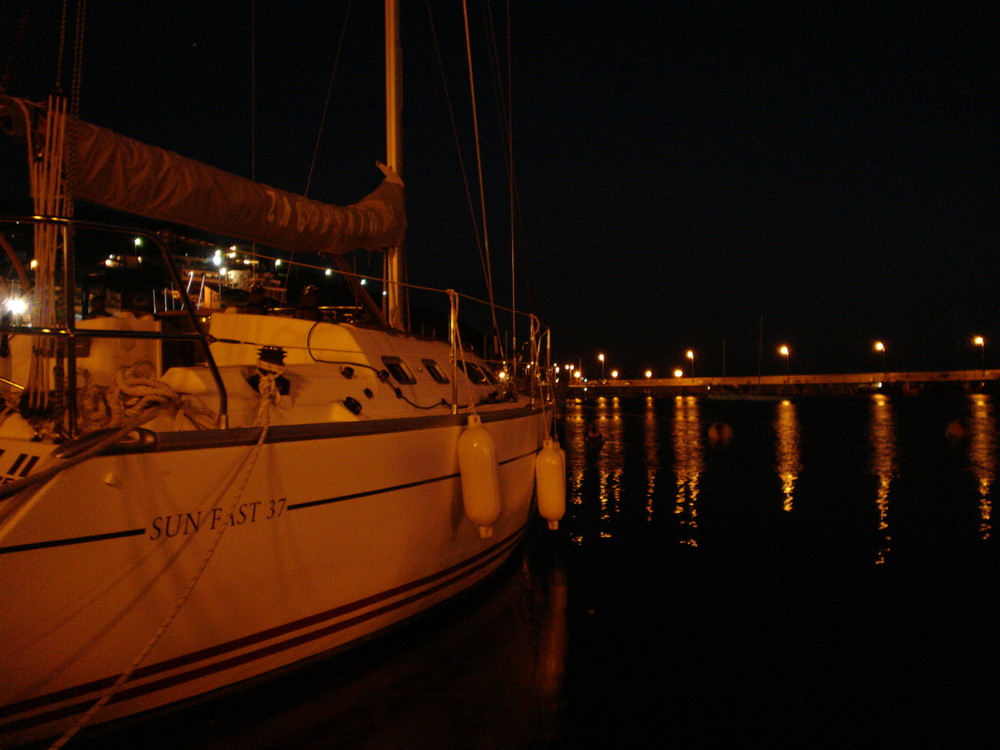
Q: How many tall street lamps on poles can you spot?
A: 5